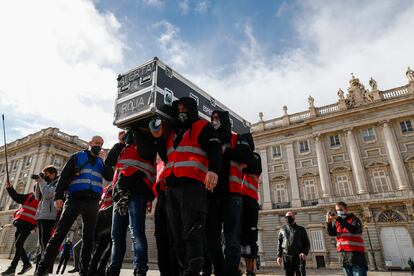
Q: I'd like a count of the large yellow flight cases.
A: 0